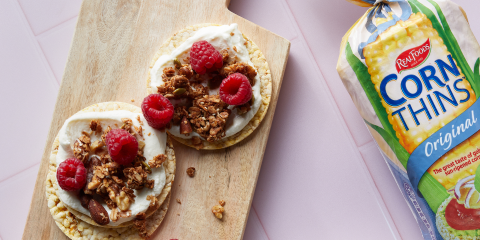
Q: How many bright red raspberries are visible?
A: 5